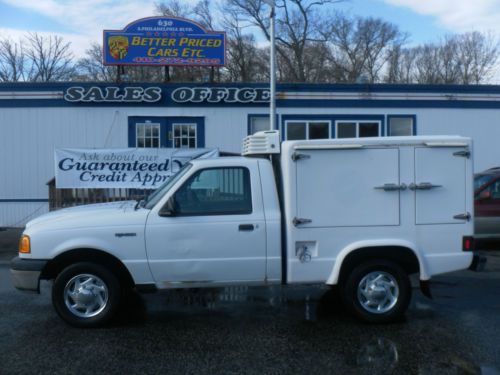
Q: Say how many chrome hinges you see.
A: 4